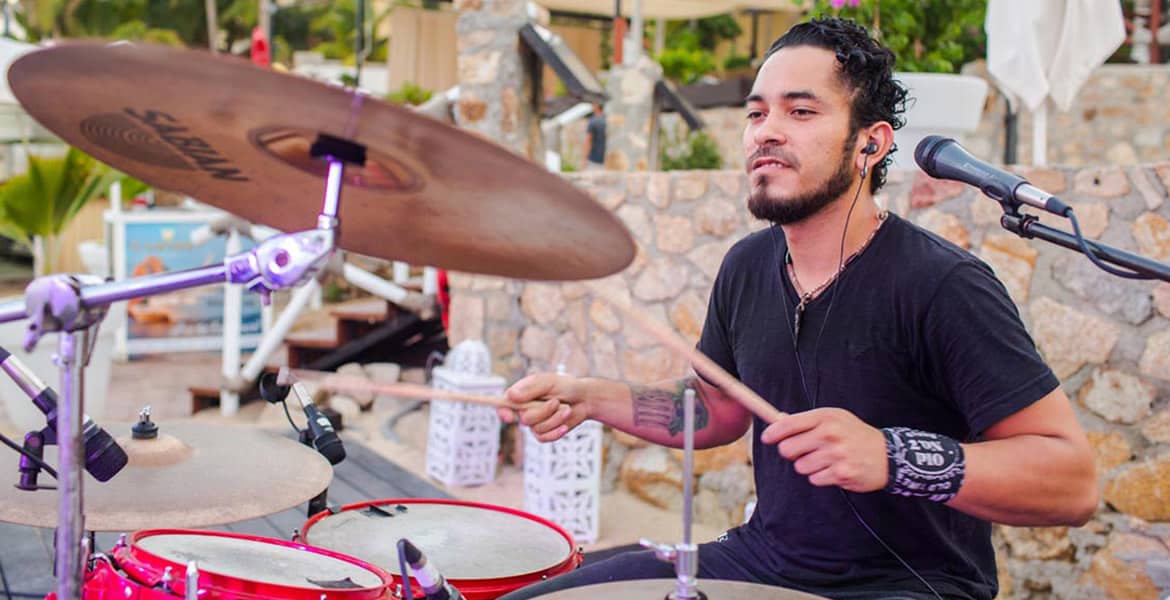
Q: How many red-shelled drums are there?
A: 2